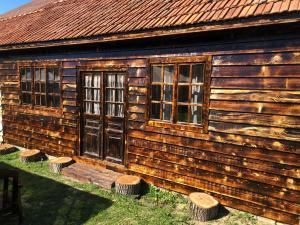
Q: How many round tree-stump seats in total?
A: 5